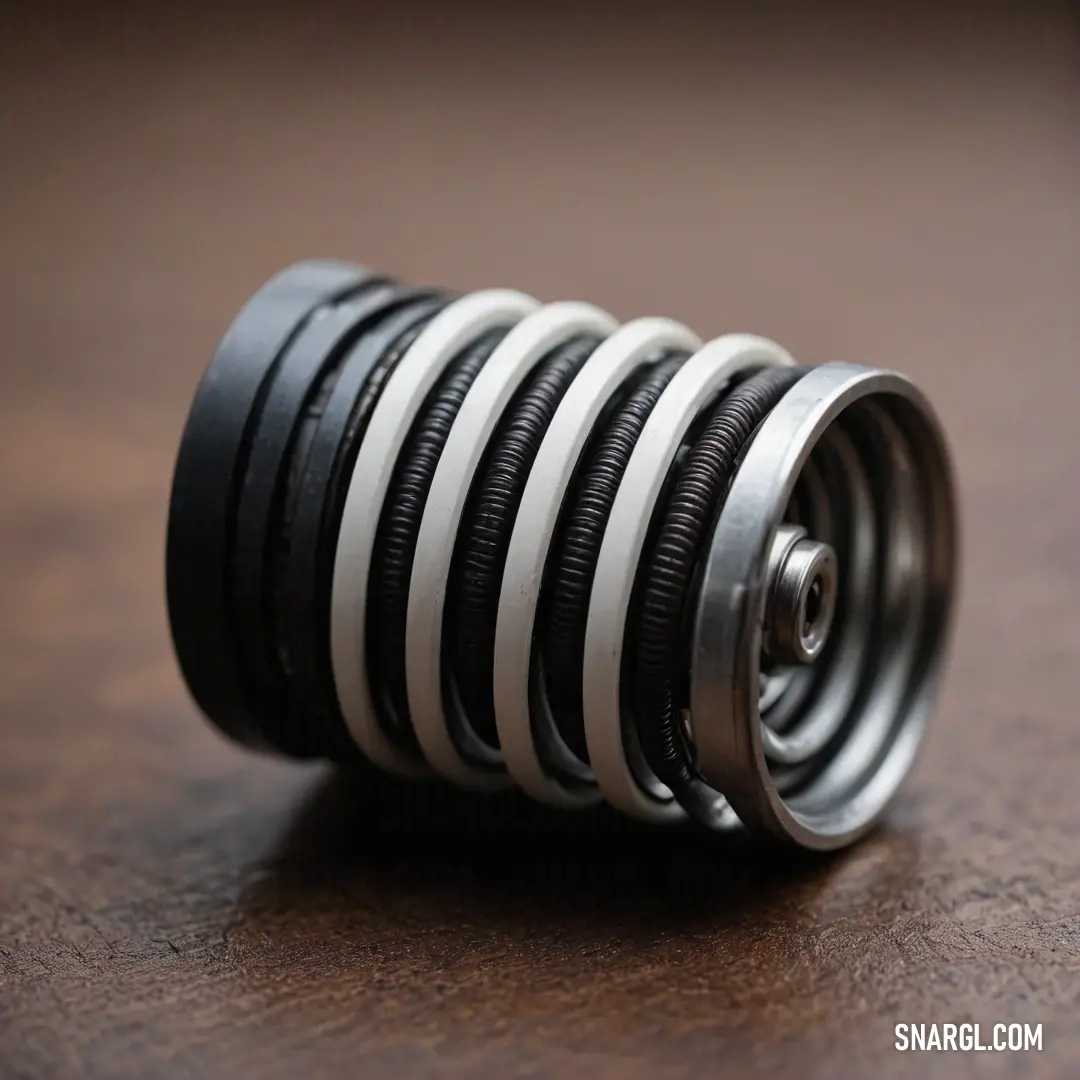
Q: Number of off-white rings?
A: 4